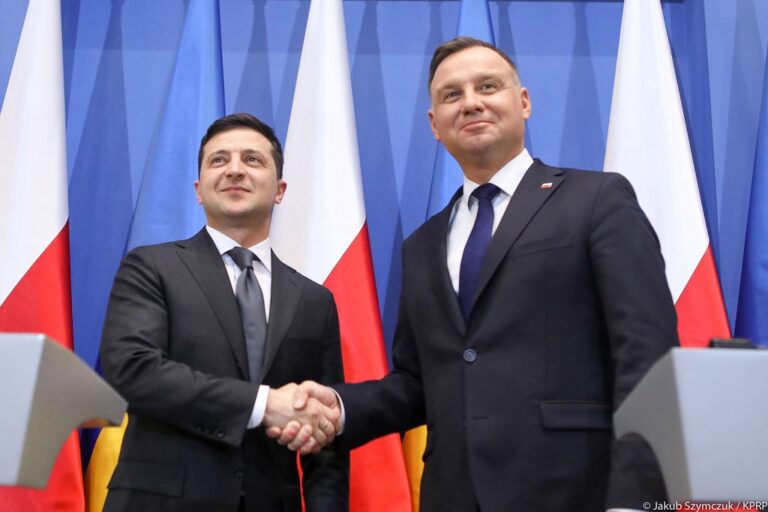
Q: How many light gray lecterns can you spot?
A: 2